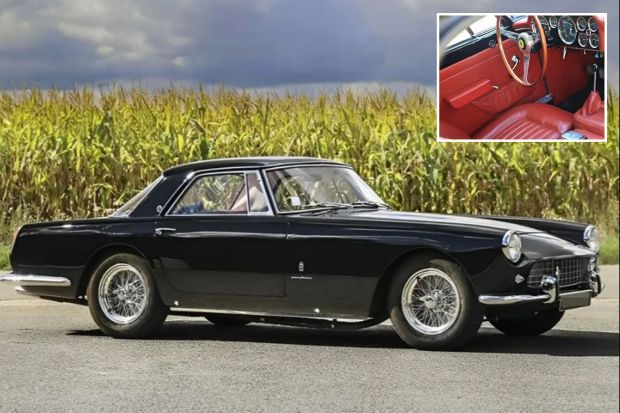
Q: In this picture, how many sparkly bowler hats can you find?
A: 0